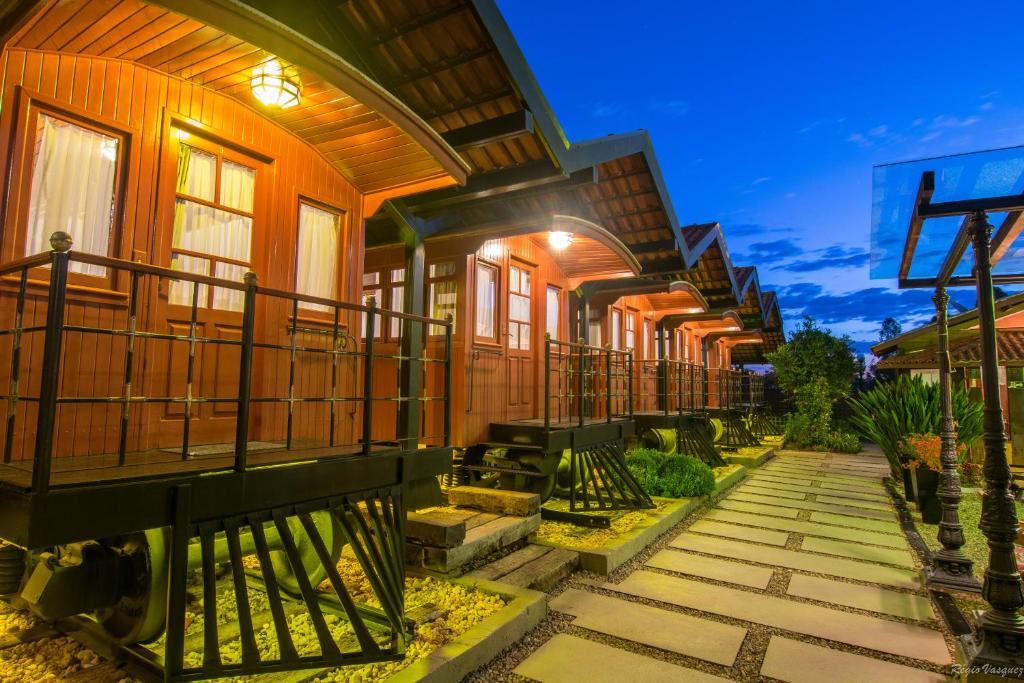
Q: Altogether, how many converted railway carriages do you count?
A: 5